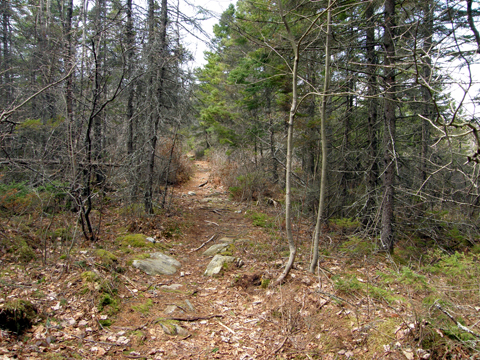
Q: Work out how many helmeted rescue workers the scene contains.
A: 0